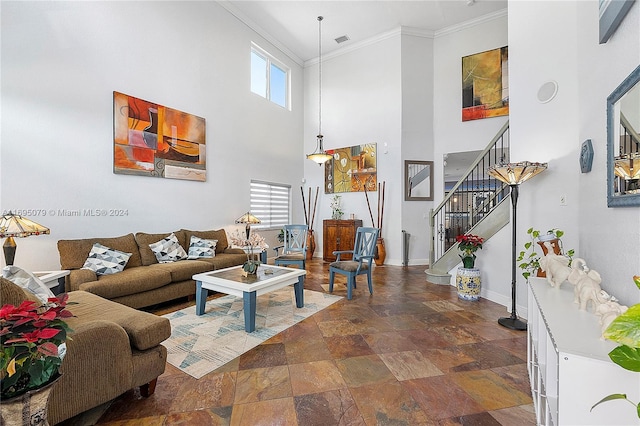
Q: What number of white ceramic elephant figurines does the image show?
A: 3